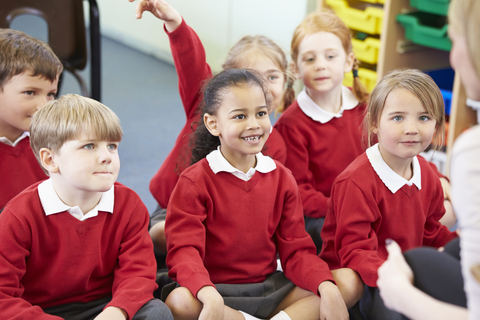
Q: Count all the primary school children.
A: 6